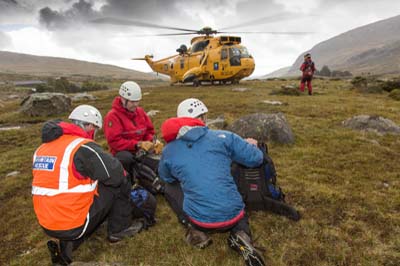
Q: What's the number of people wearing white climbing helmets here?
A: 3